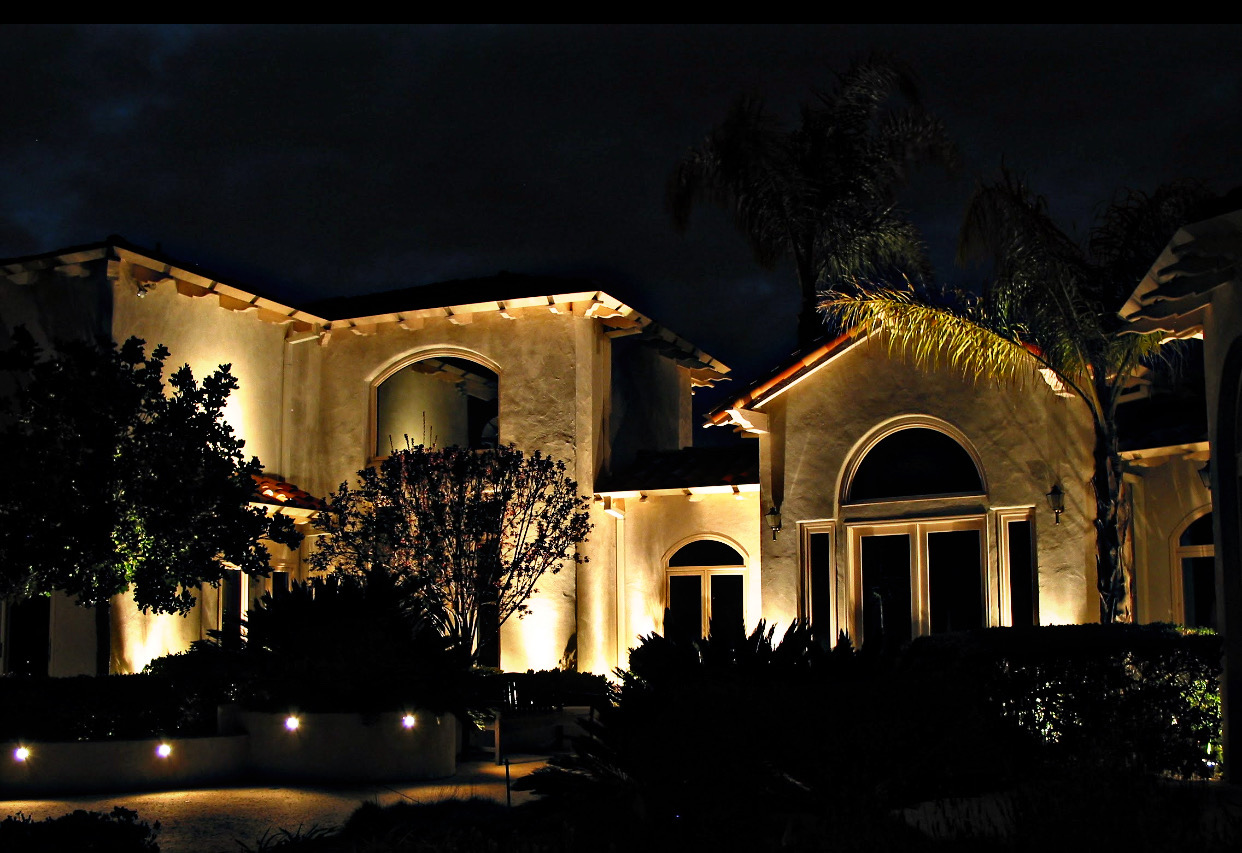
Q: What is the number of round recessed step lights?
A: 4